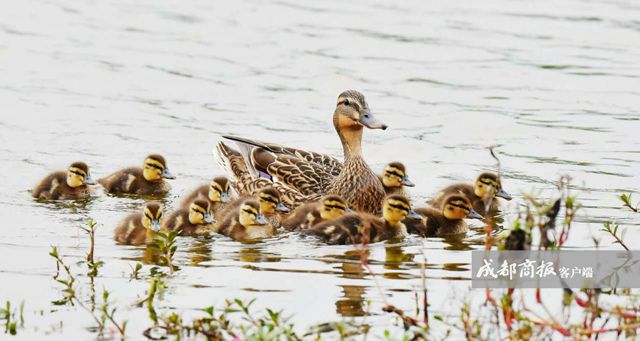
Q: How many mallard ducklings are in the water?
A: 12